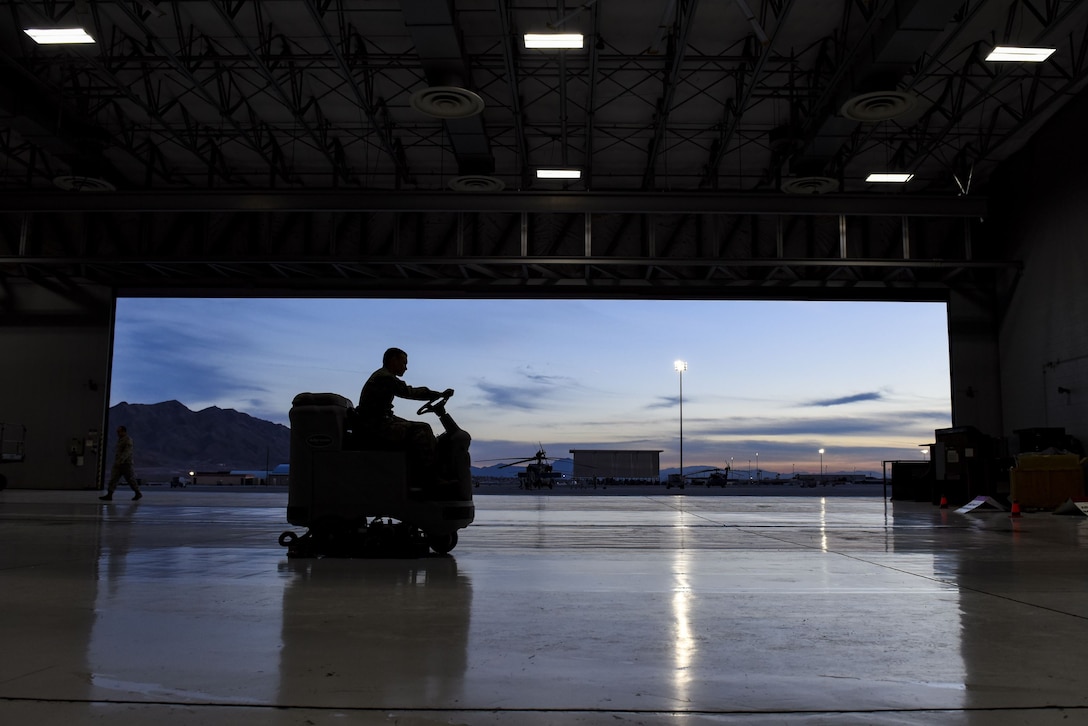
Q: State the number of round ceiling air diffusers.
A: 5